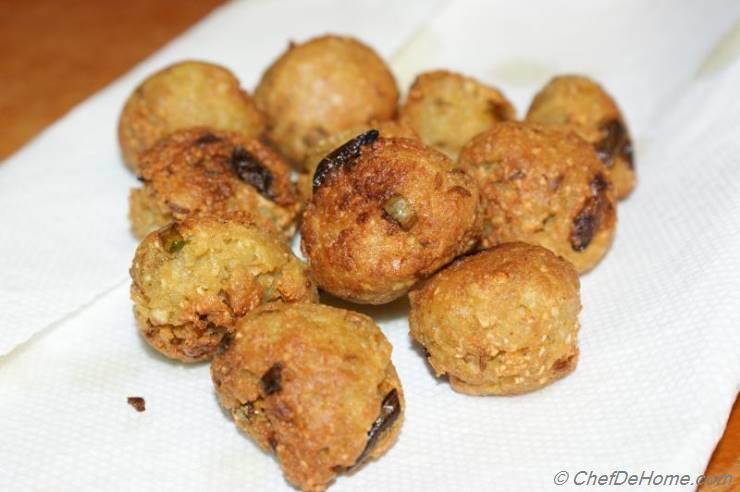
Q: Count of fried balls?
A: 11